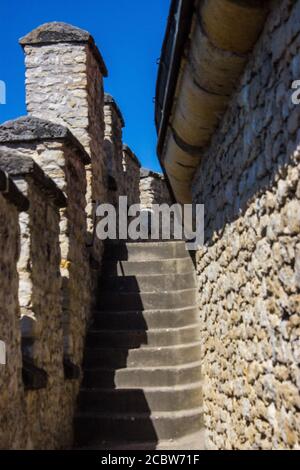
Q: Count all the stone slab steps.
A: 10